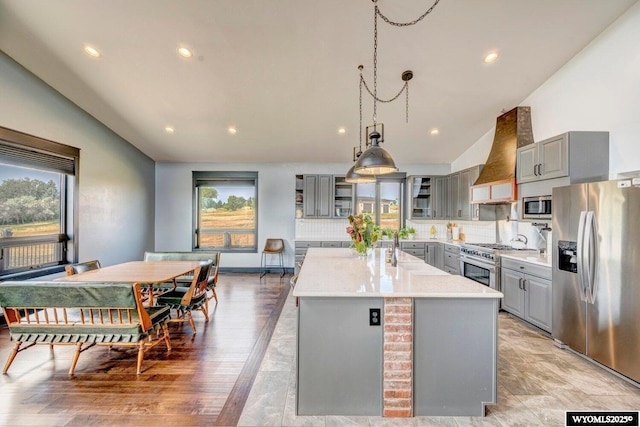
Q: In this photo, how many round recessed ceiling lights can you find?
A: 7